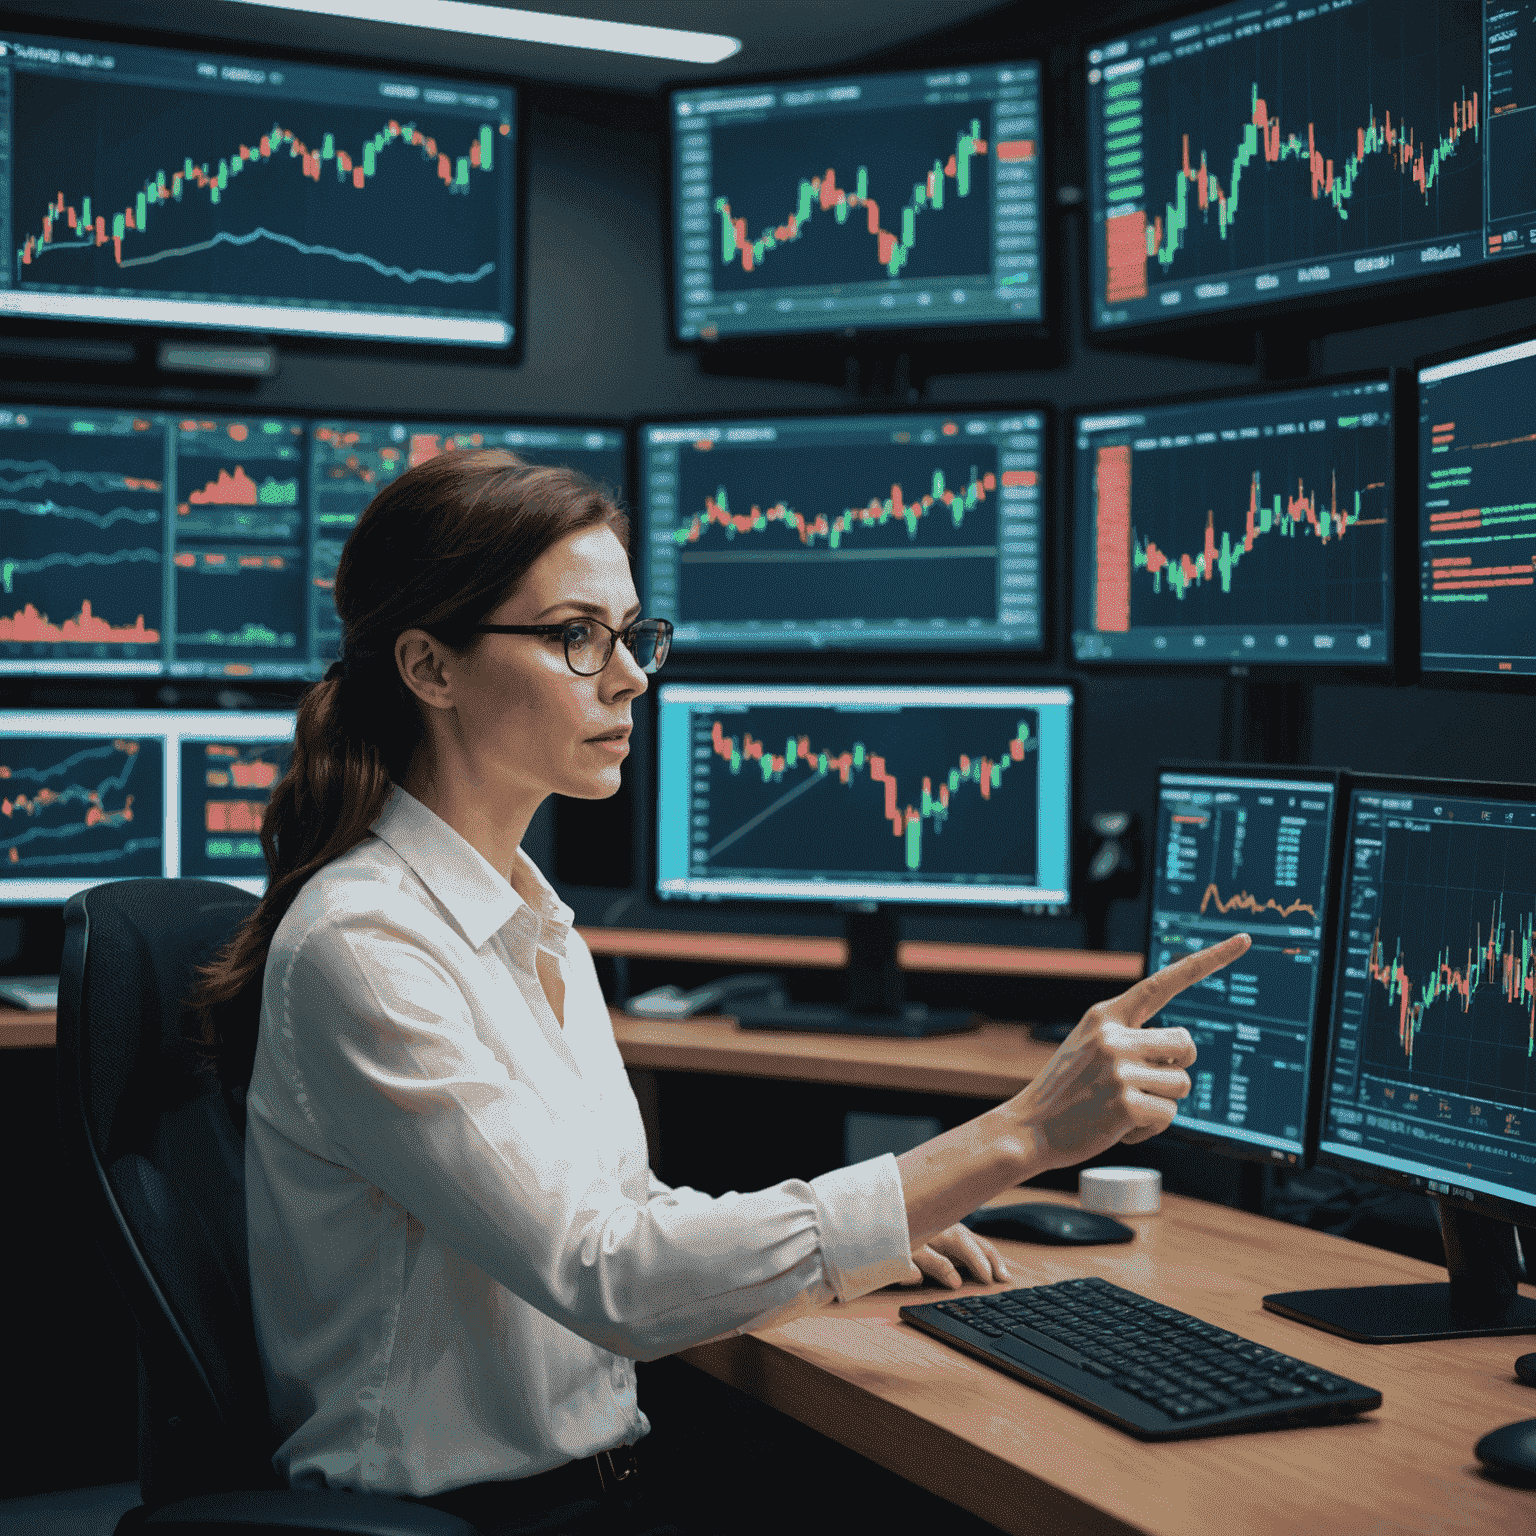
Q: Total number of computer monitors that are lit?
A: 11